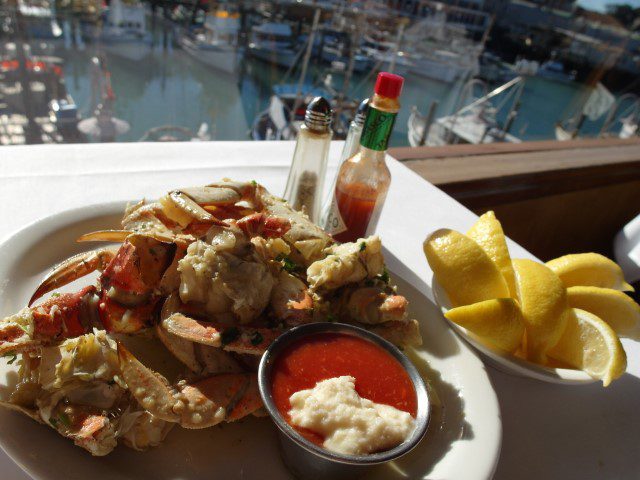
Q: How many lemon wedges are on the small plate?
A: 7